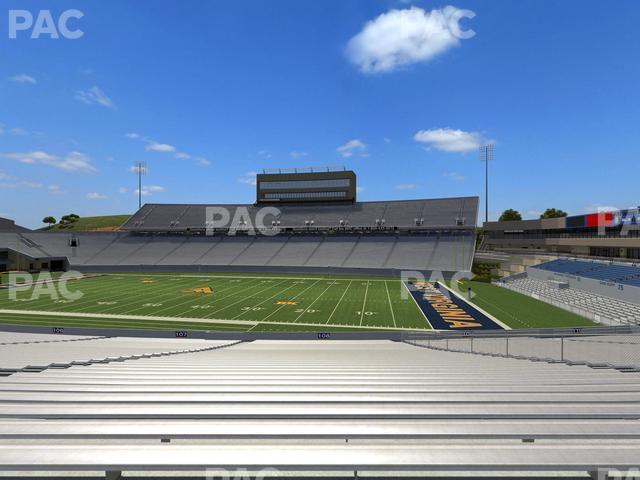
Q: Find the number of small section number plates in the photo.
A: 5